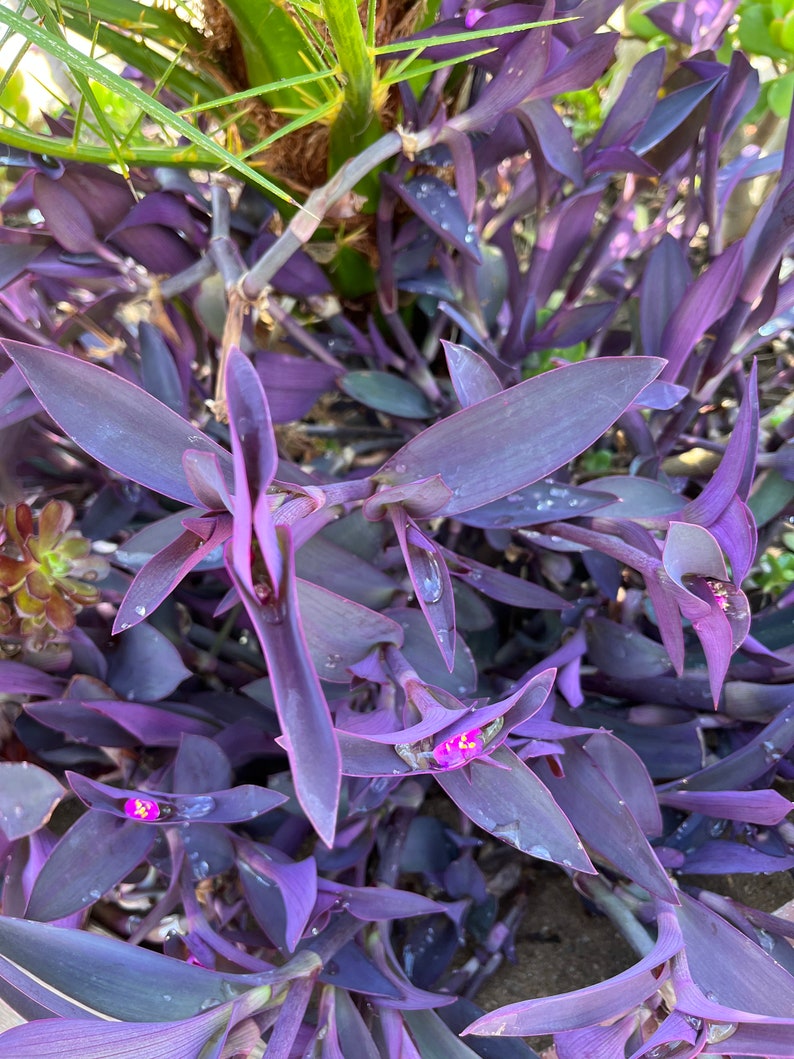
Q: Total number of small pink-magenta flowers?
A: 3